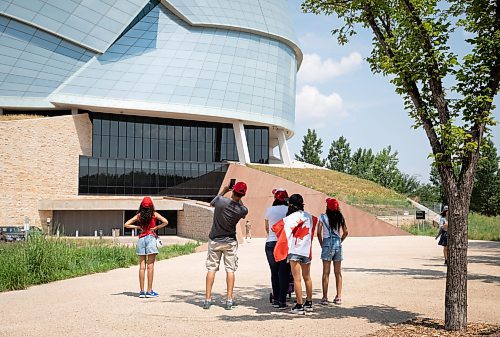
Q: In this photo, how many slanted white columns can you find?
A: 2